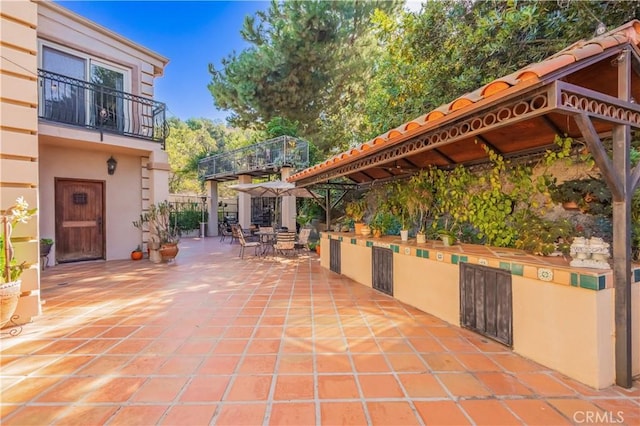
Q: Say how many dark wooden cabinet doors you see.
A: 3